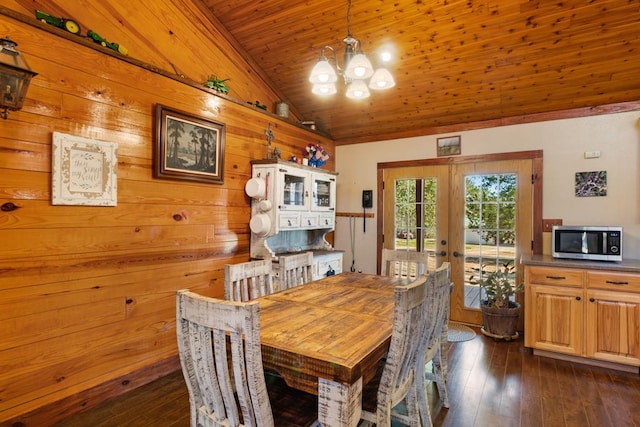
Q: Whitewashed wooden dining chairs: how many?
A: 6